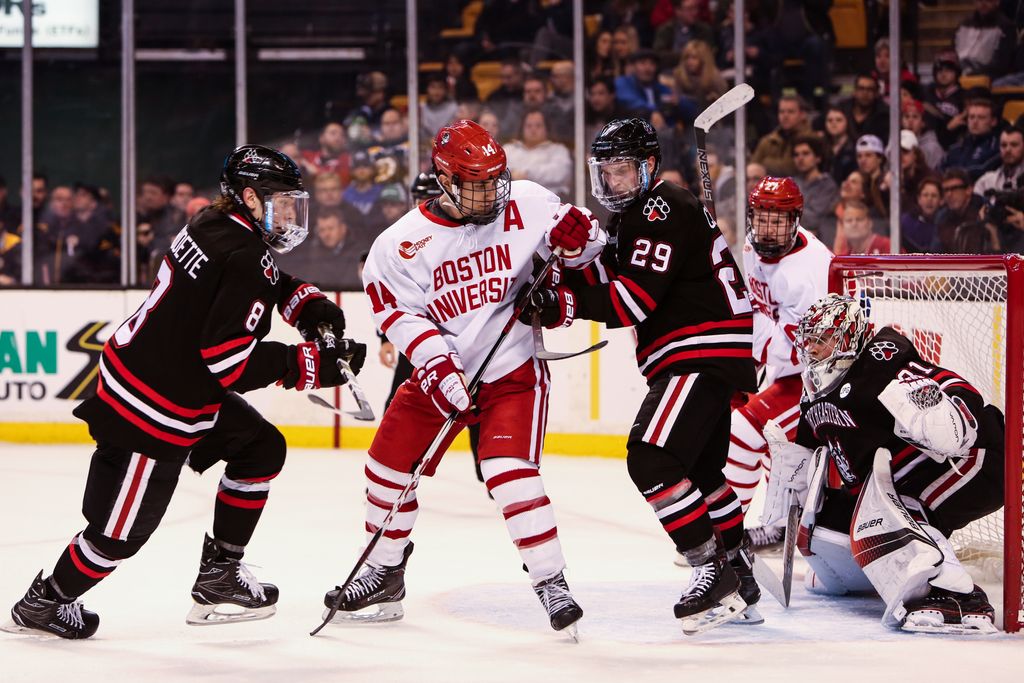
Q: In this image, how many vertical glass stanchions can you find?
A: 7